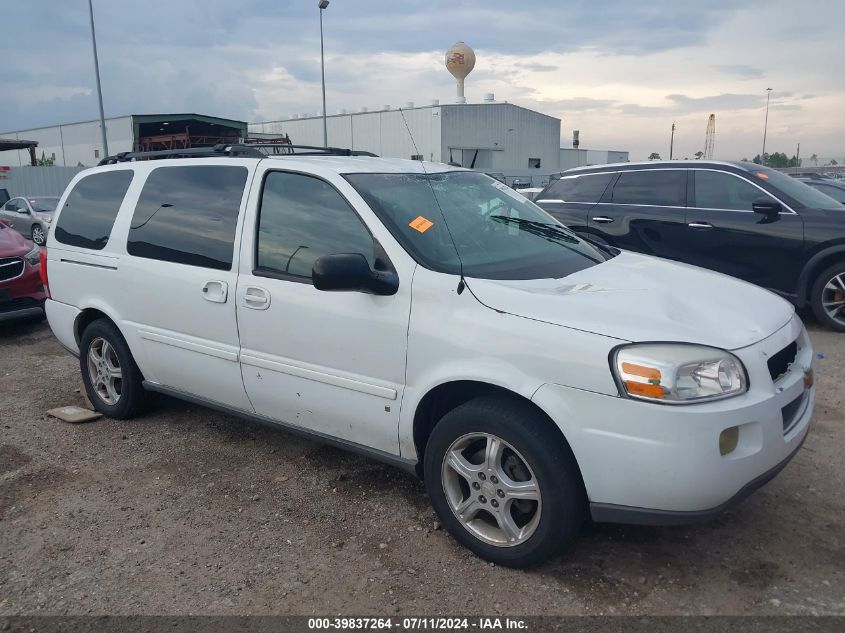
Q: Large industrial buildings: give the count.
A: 2